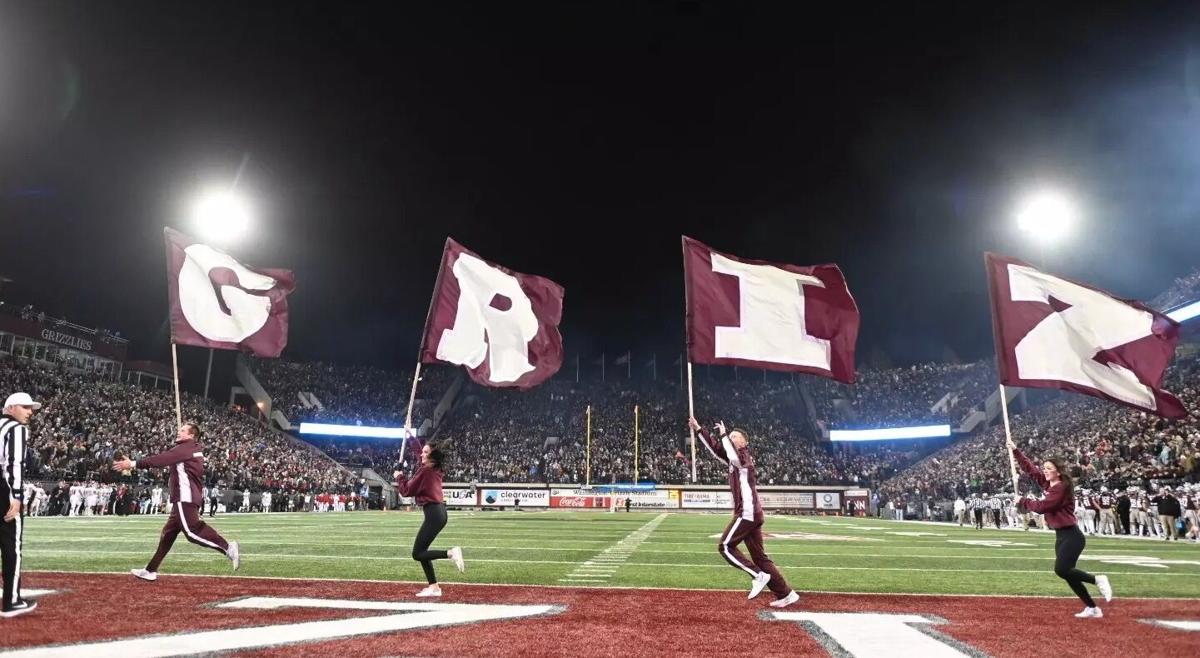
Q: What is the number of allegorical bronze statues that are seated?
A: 0